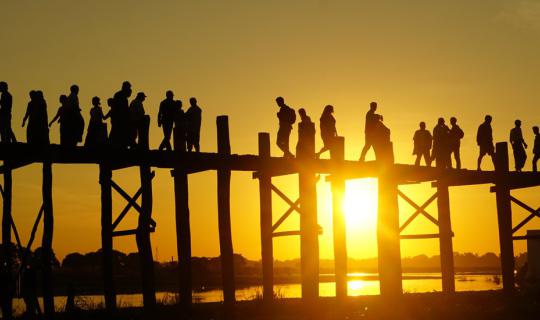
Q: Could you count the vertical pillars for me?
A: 12